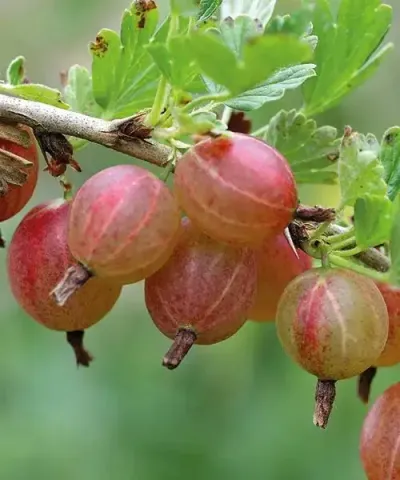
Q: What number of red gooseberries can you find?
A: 9